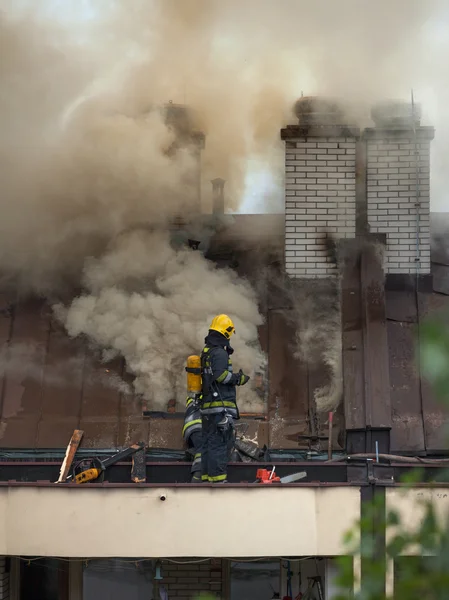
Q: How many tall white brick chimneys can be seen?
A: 2